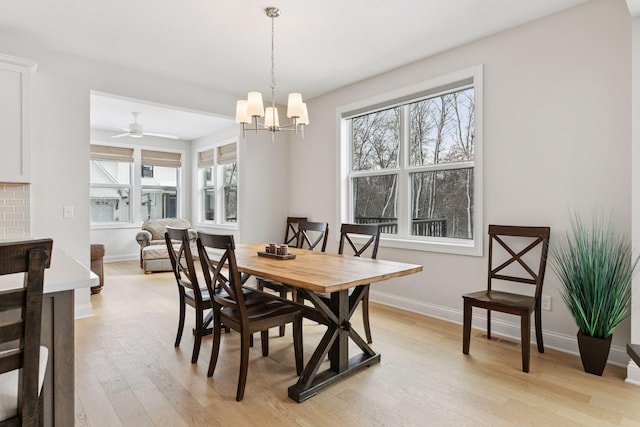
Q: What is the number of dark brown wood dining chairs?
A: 6